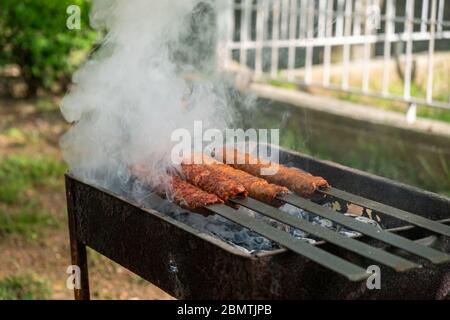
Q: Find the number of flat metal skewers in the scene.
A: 4